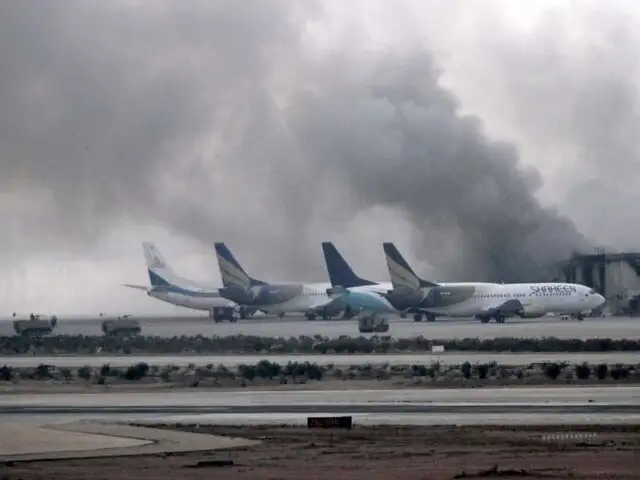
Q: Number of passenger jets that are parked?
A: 4